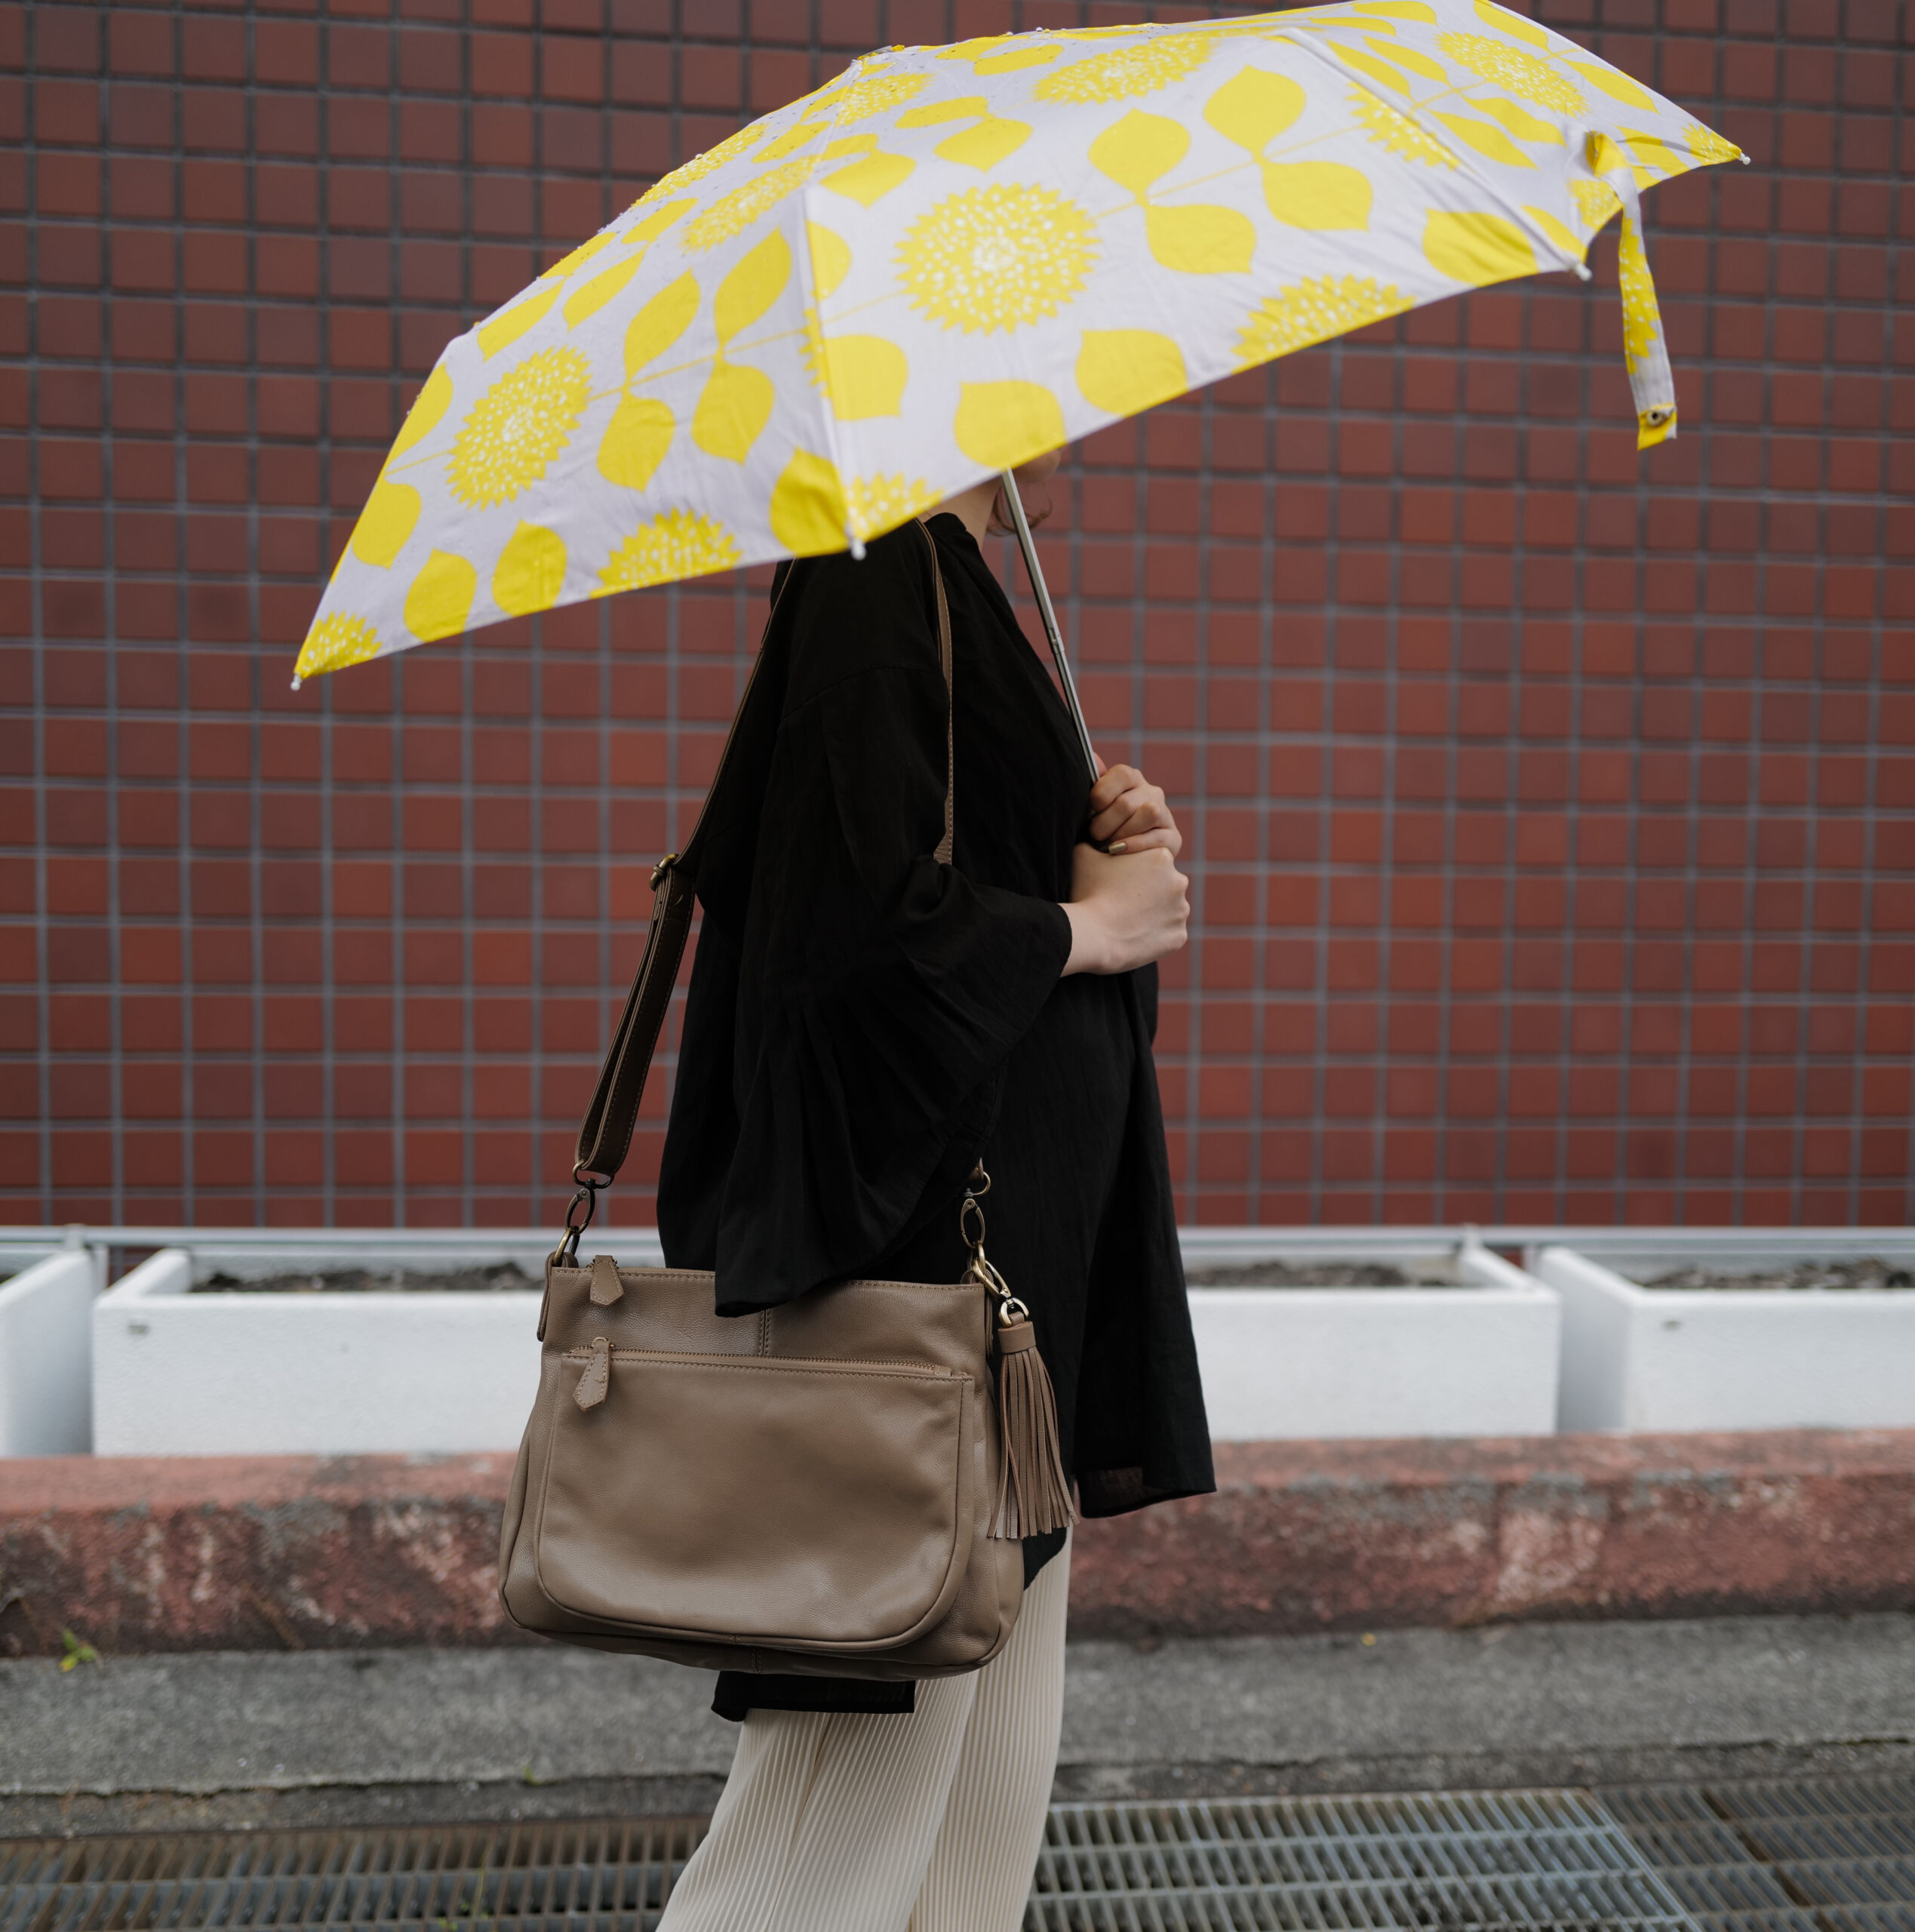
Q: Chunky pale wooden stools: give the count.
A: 0